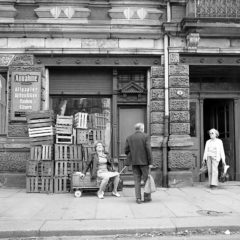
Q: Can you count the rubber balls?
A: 0